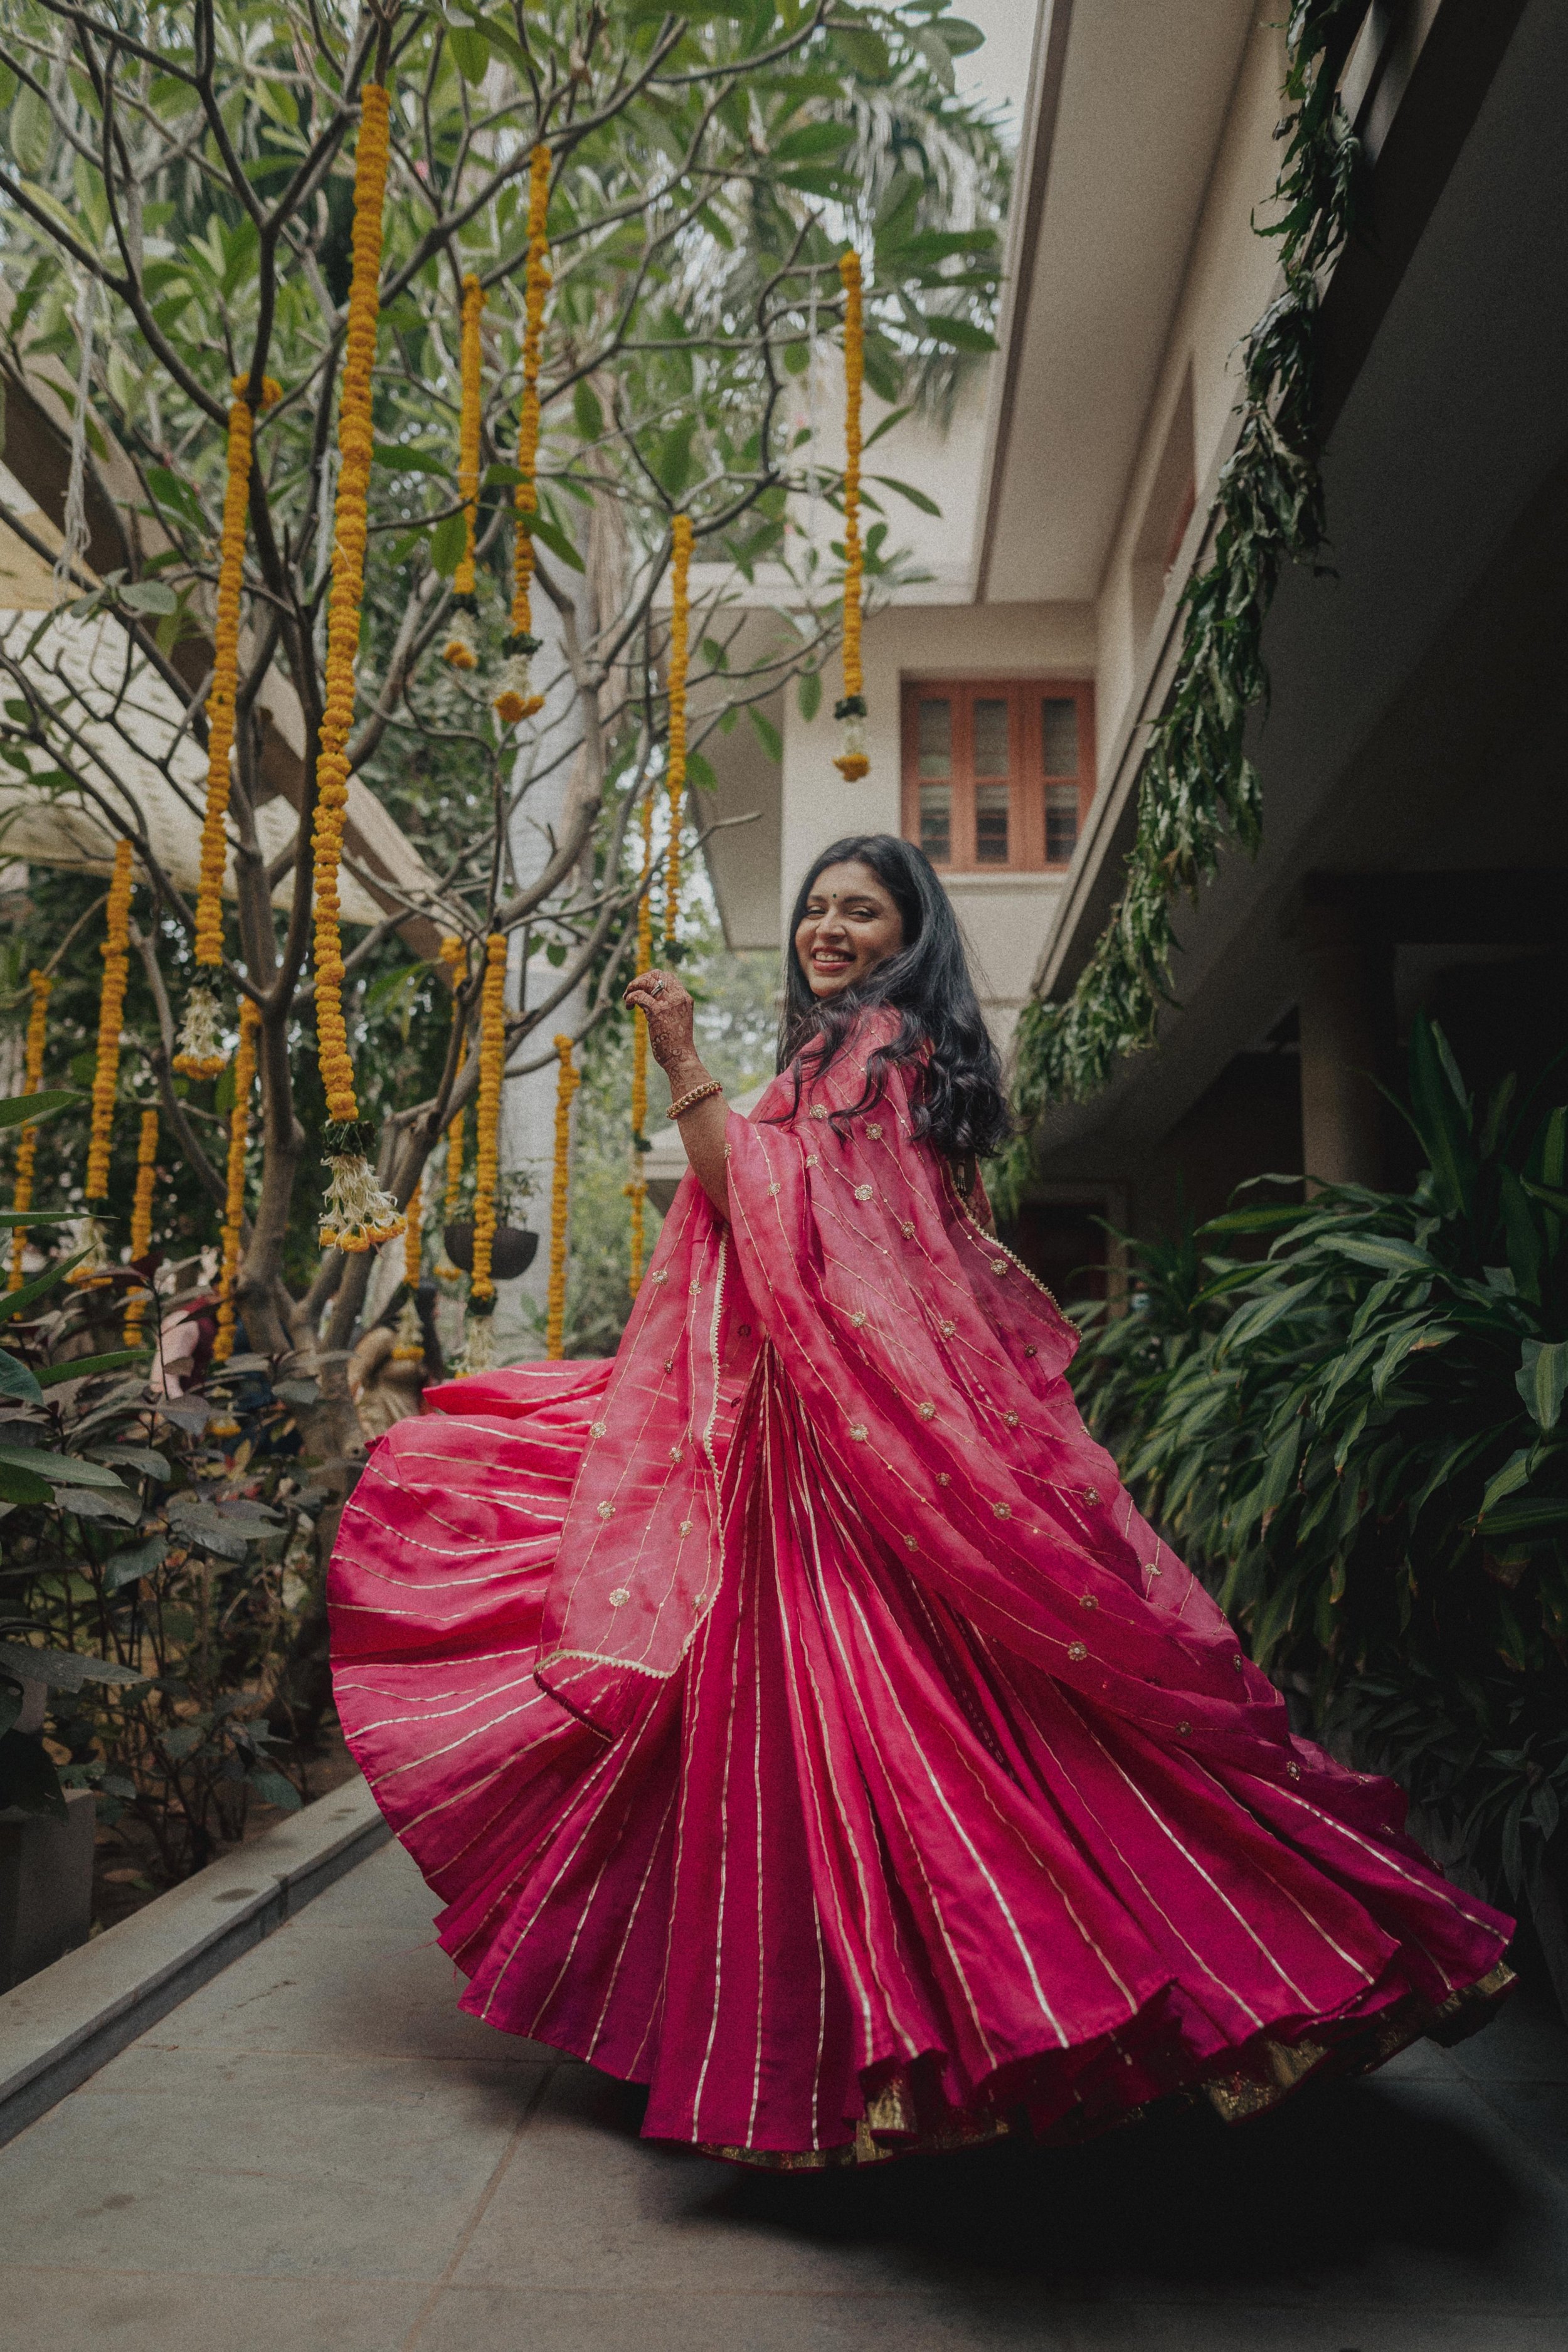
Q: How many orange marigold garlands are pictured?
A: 15